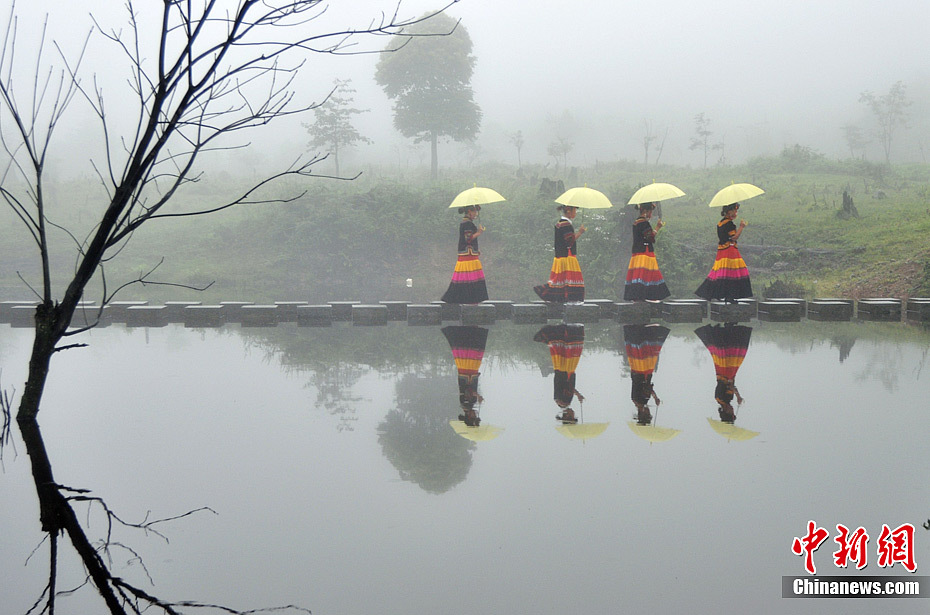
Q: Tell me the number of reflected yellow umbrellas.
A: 4